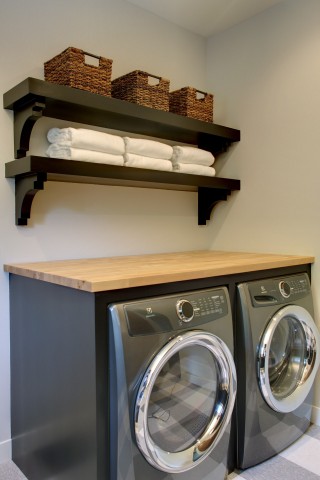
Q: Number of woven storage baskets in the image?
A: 3